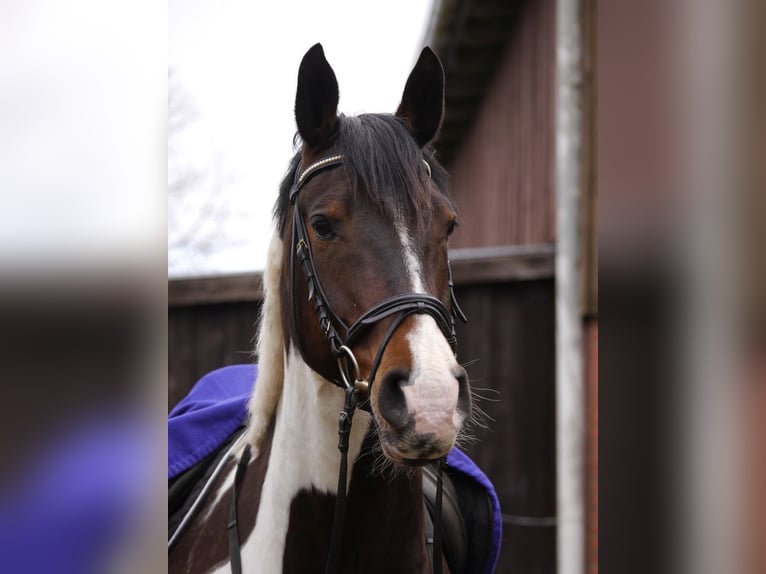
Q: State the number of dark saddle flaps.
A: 2